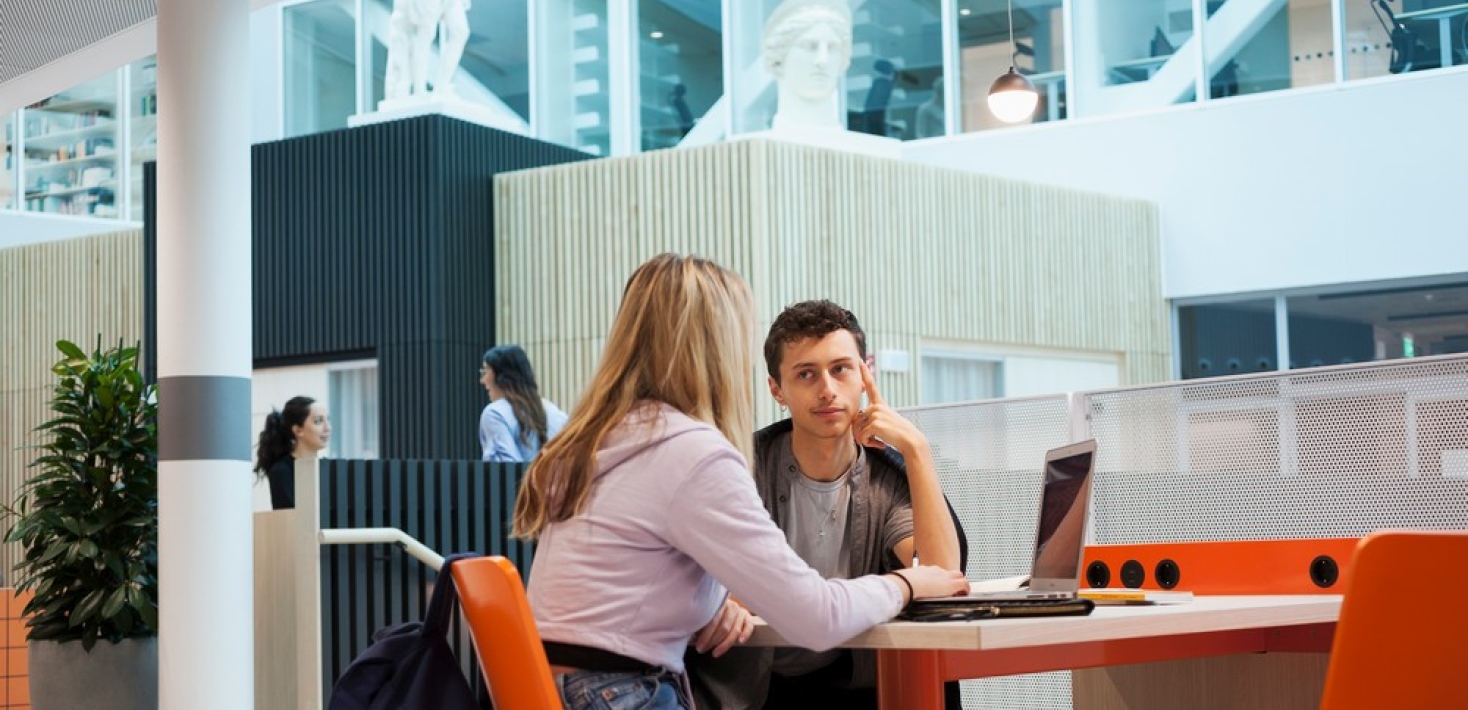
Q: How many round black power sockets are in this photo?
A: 4